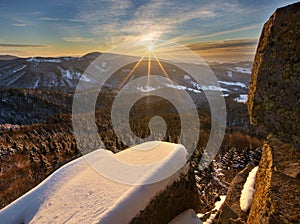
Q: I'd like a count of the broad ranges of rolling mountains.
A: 1